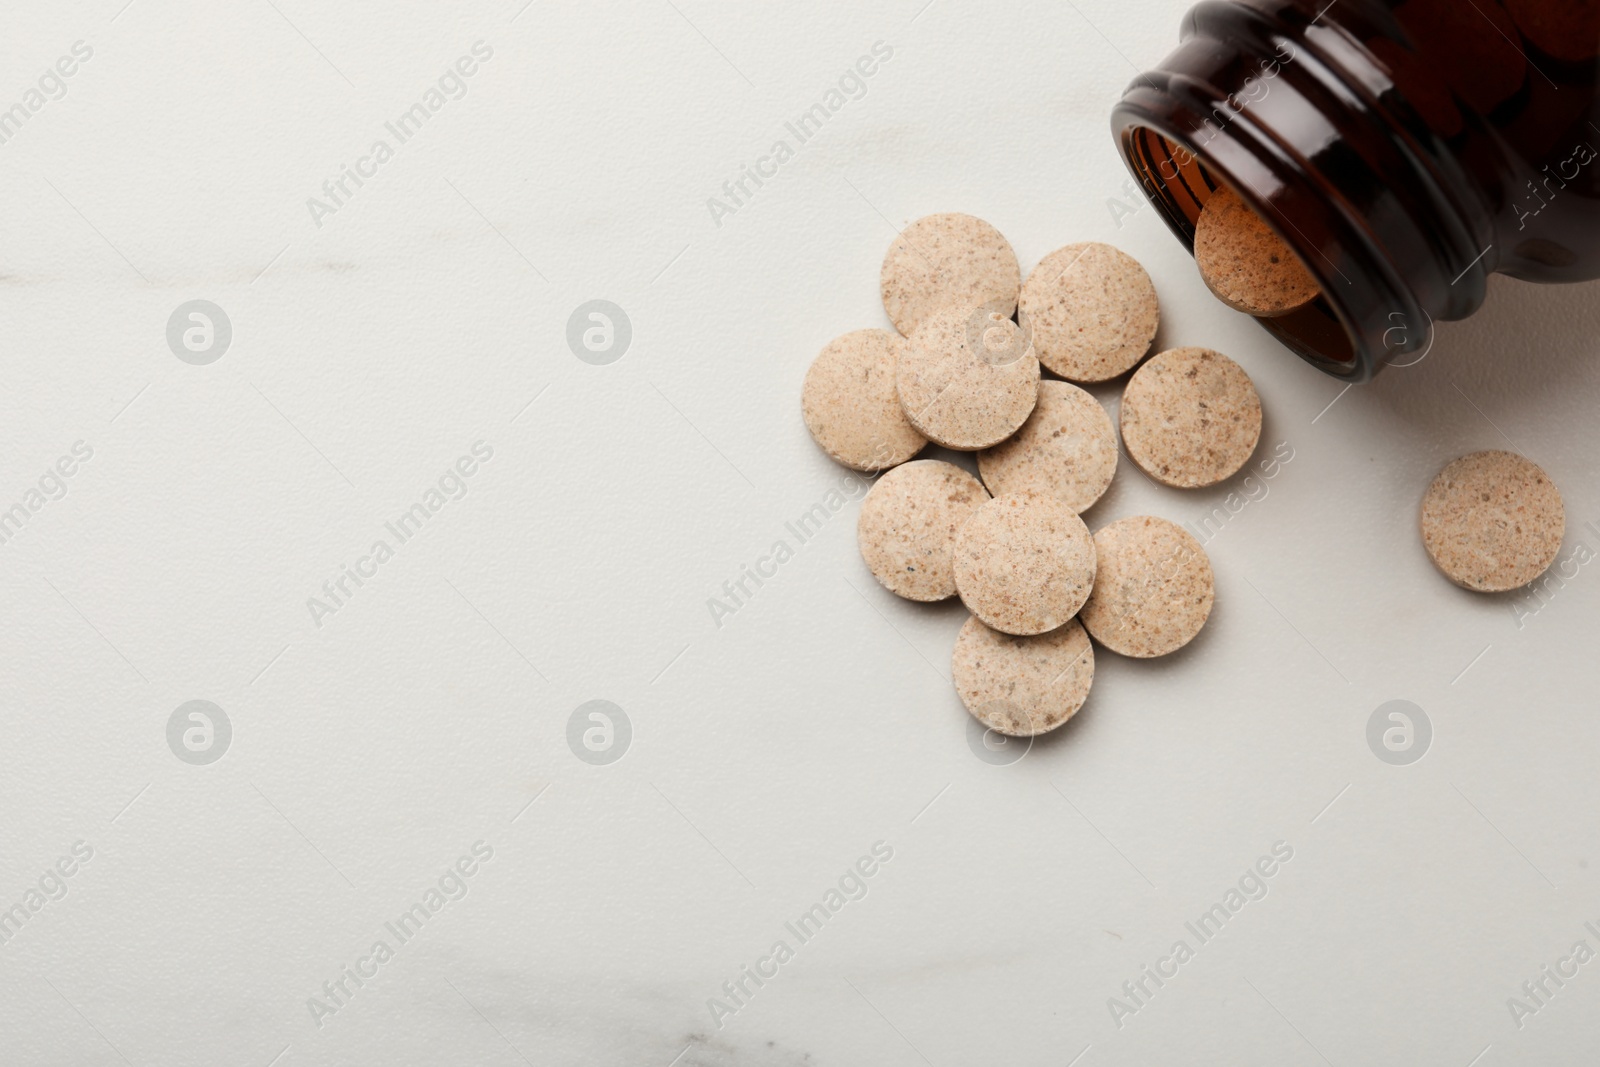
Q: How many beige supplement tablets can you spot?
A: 12